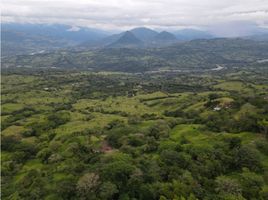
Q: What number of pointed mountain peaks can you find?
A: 3